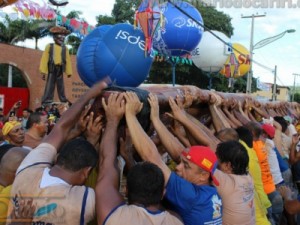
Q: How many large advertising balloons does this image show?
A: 4